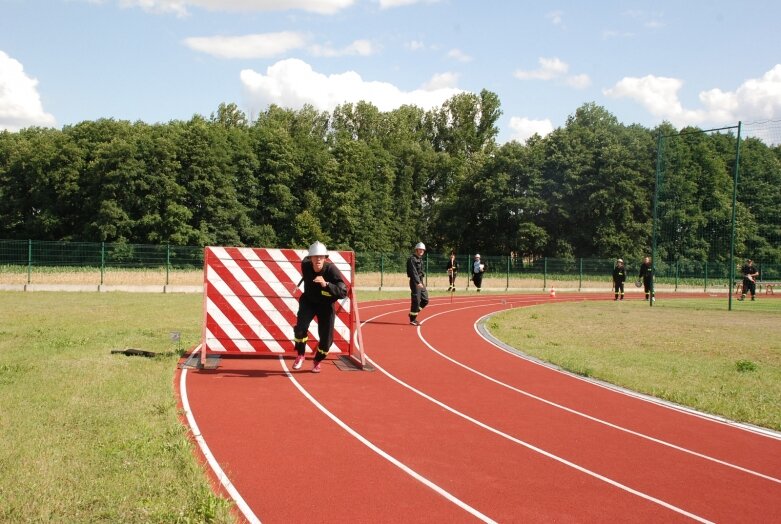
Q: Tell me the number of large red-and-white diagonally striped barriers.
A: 1